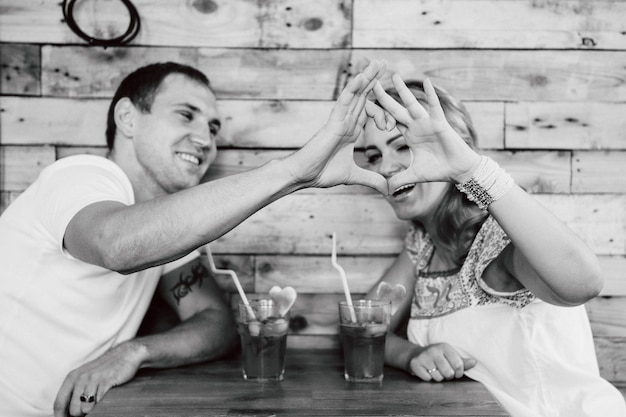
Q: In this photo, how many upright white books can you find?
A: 0